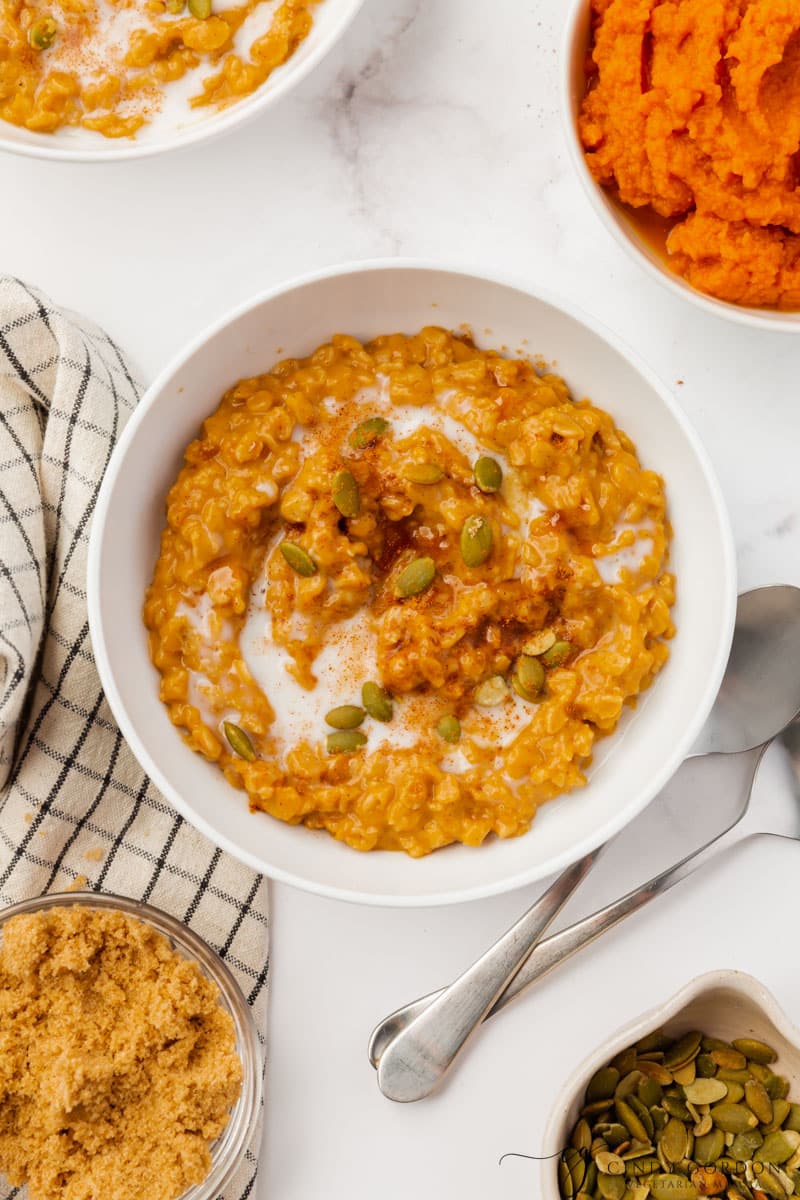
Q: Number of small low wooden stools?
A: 0